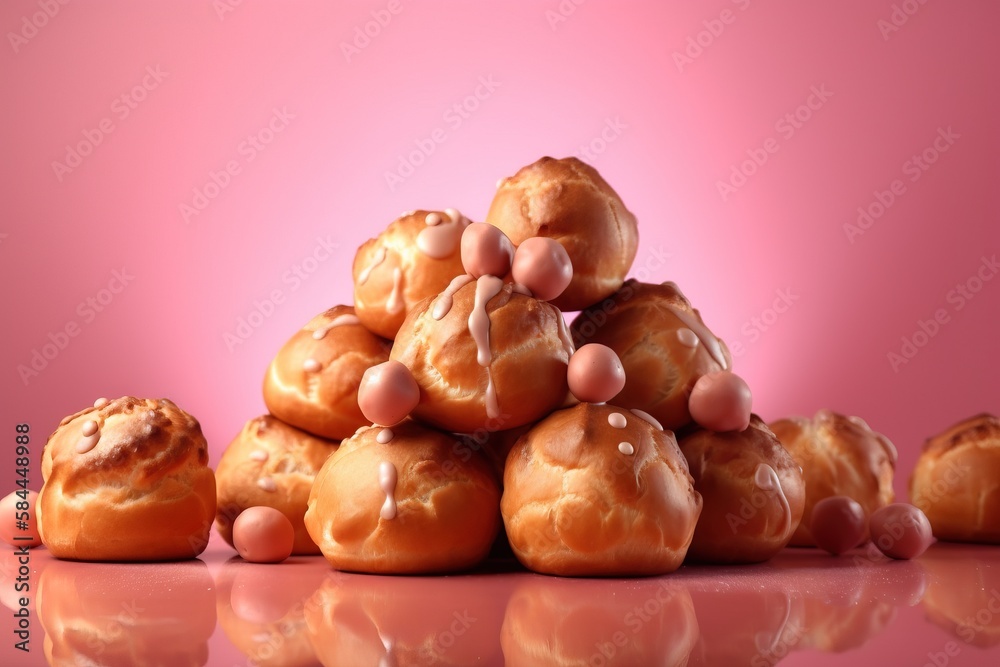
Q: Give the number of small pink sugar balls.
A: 9